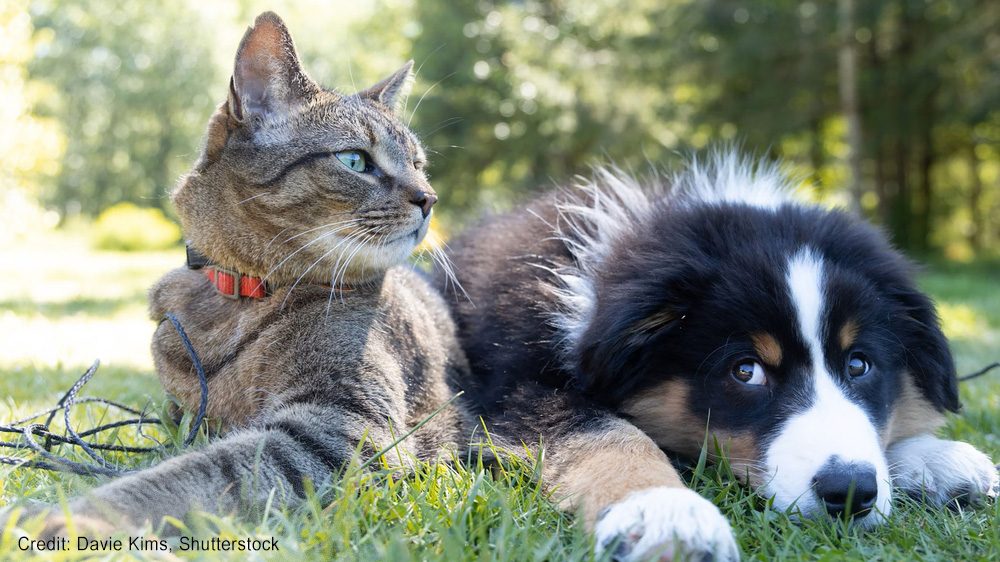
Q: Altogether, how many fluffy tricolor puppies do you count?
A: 1